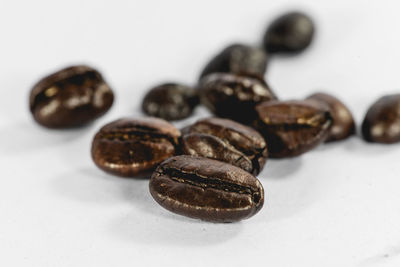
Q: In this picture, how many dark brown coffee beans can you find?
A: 11